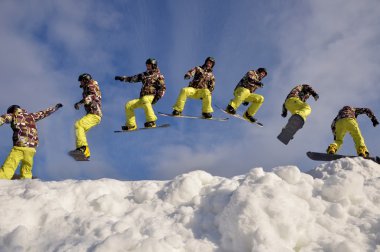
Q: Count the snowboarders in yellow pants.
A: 7